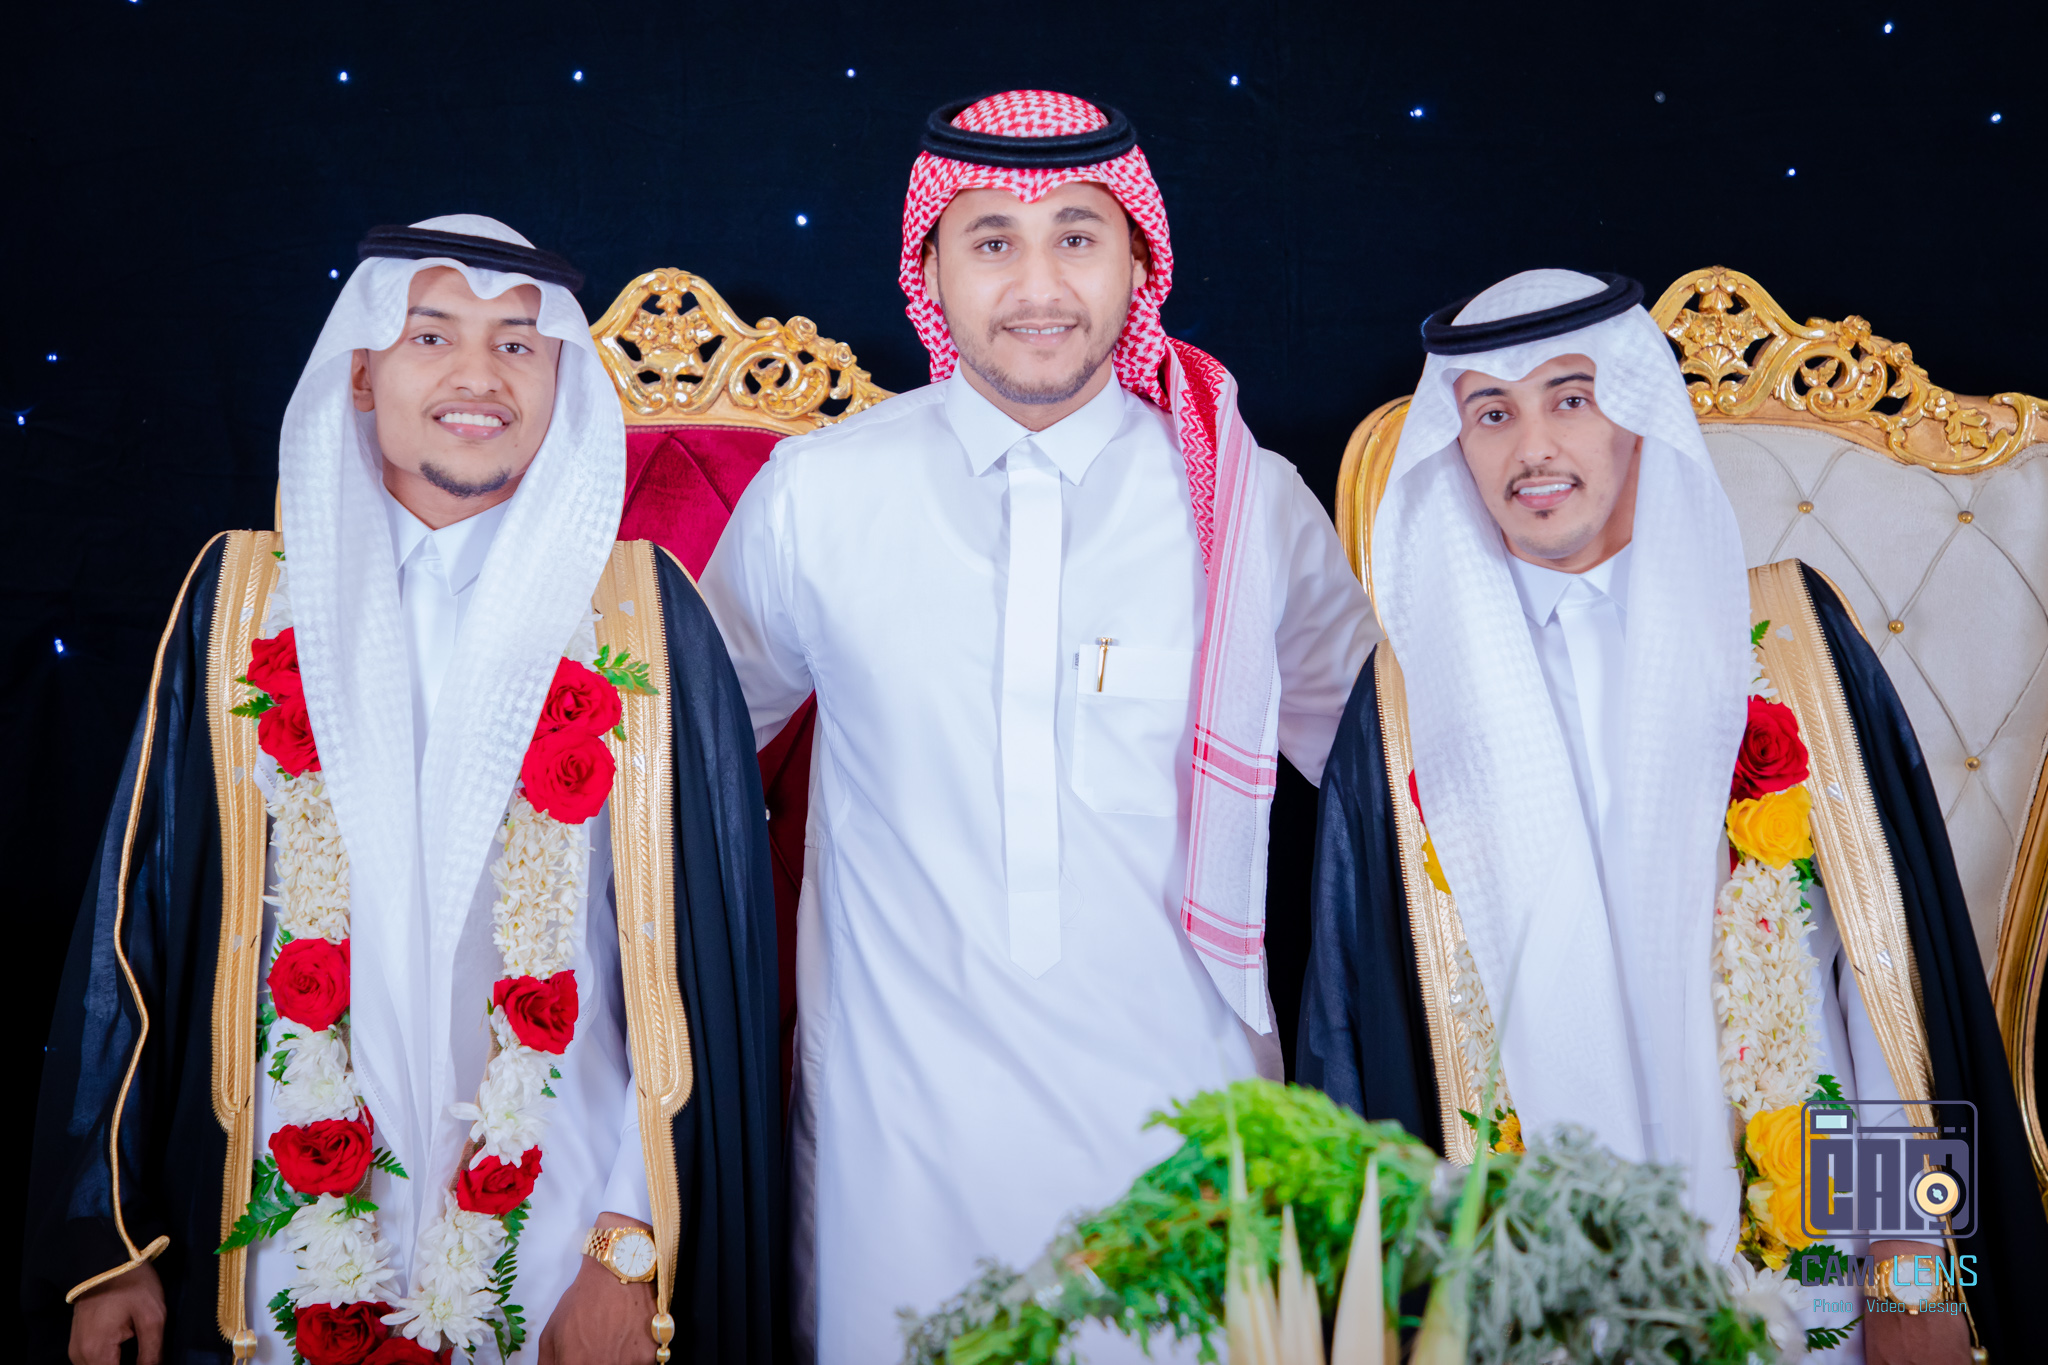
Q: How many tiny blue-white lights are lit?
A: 14